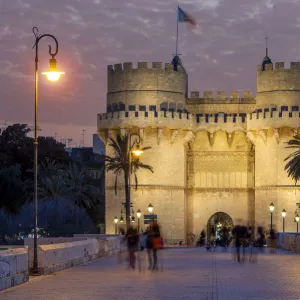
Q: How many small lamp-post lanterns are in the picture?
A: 6